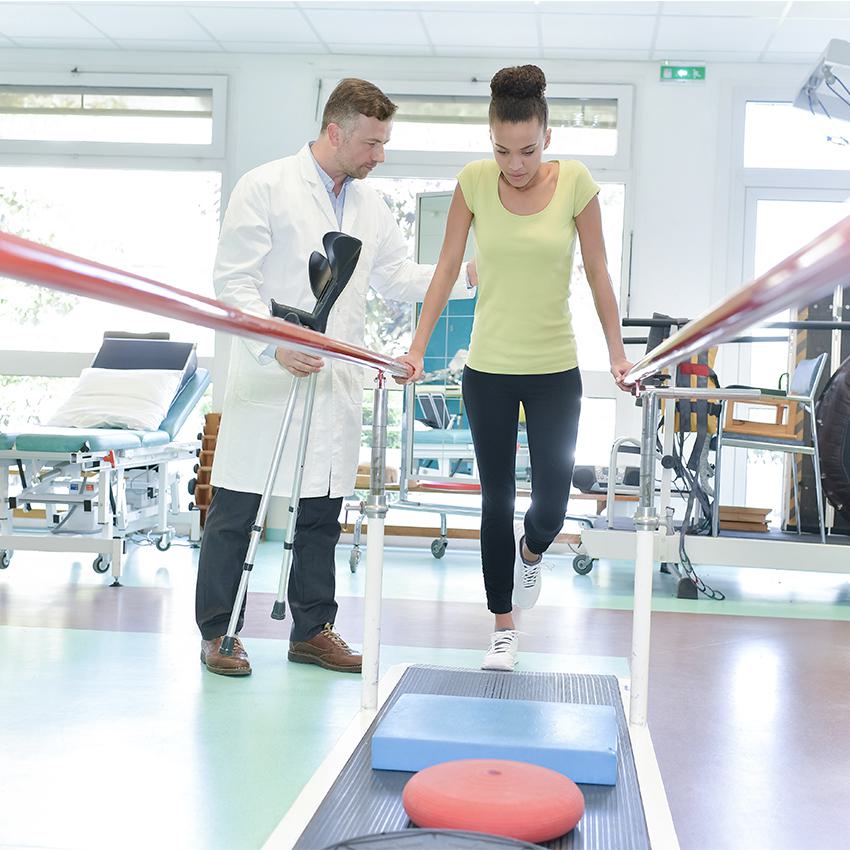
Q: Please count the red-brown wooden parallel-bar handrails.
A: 2